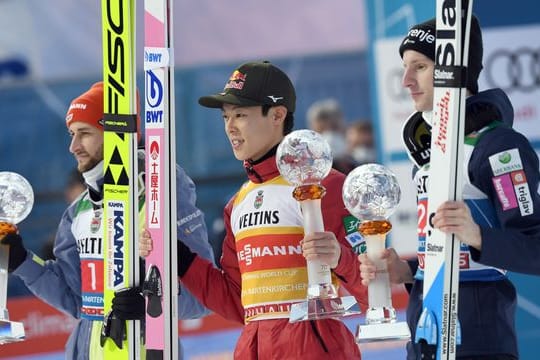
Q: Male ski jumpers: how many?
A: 3